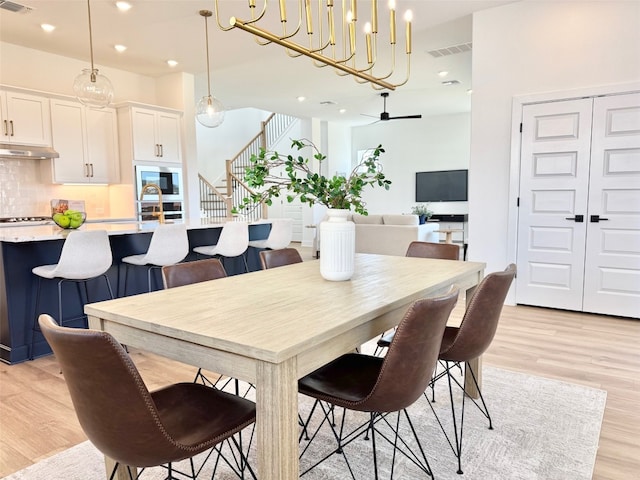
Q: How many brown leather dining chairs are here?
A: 6